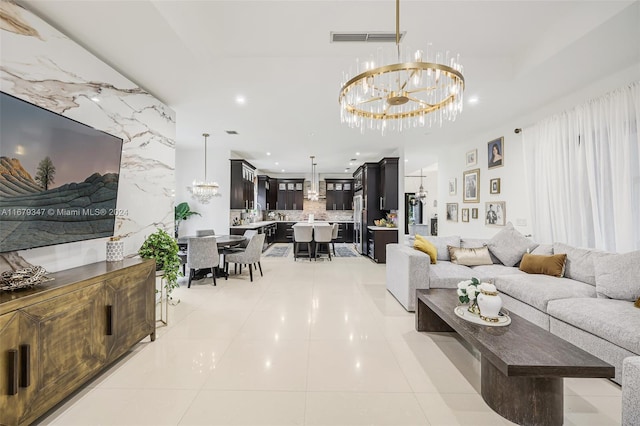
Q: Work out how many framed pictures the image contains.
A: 9